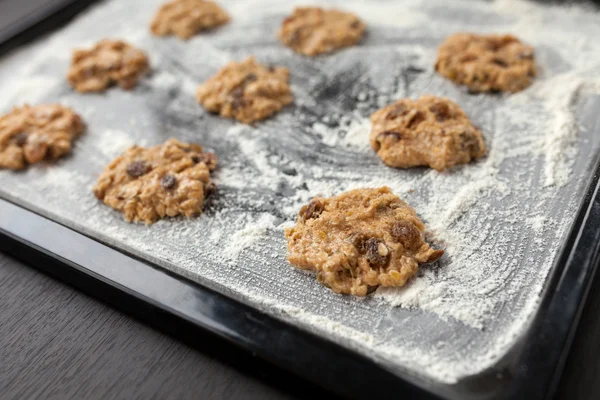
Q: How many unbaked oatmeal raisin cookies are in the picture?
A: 9